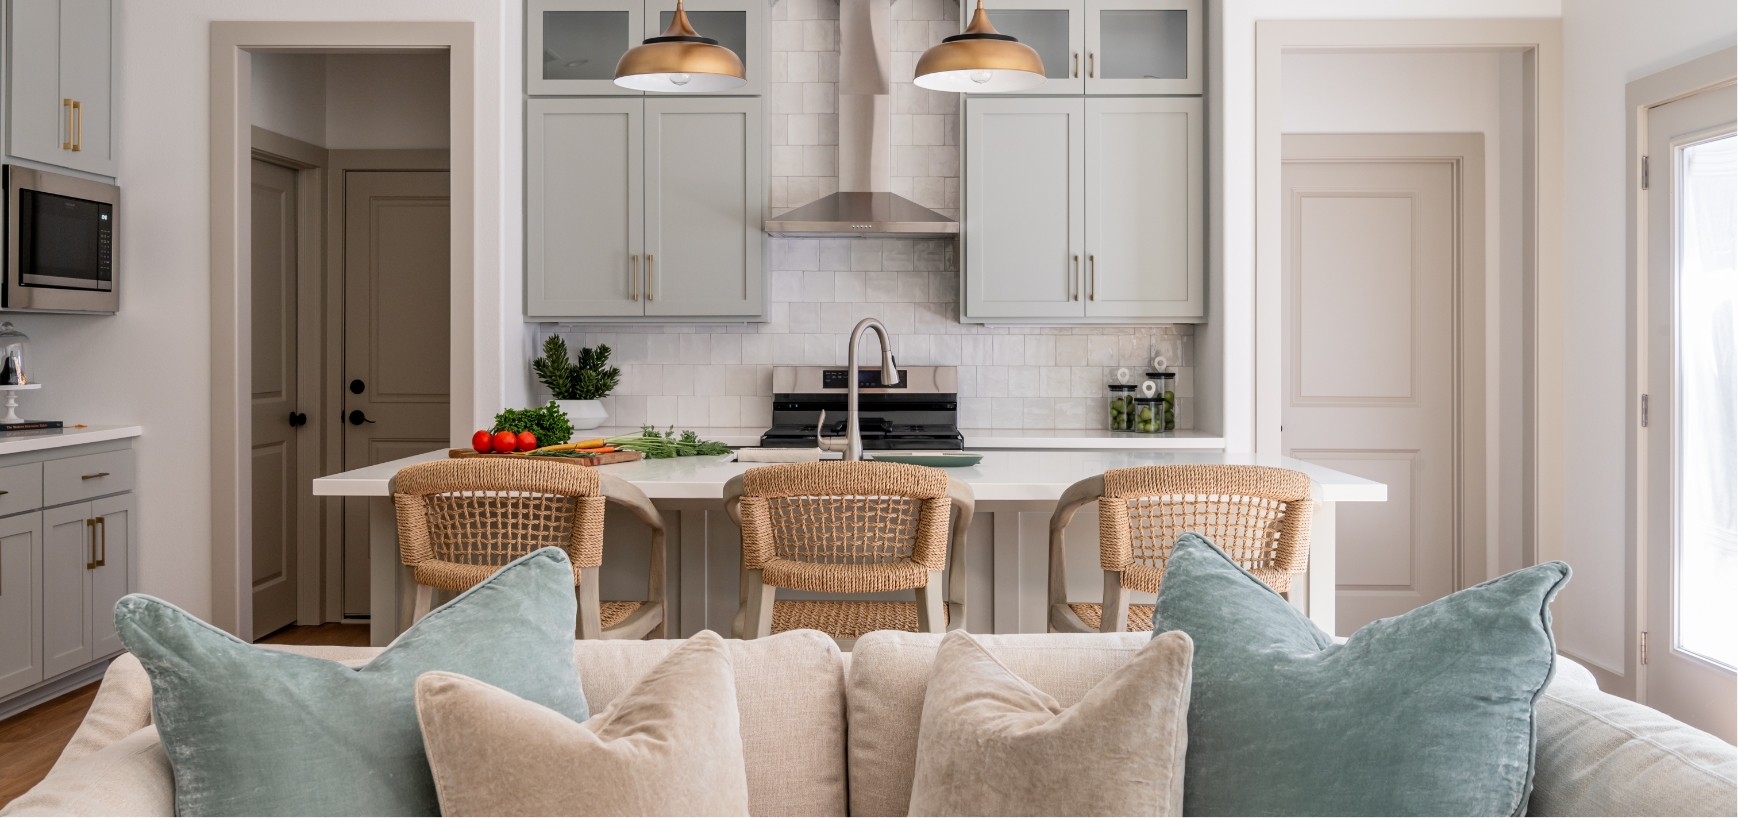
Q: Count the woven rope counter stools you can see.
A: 3